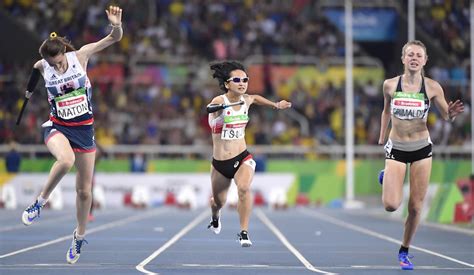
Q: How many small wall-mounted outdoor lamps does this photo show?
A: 0